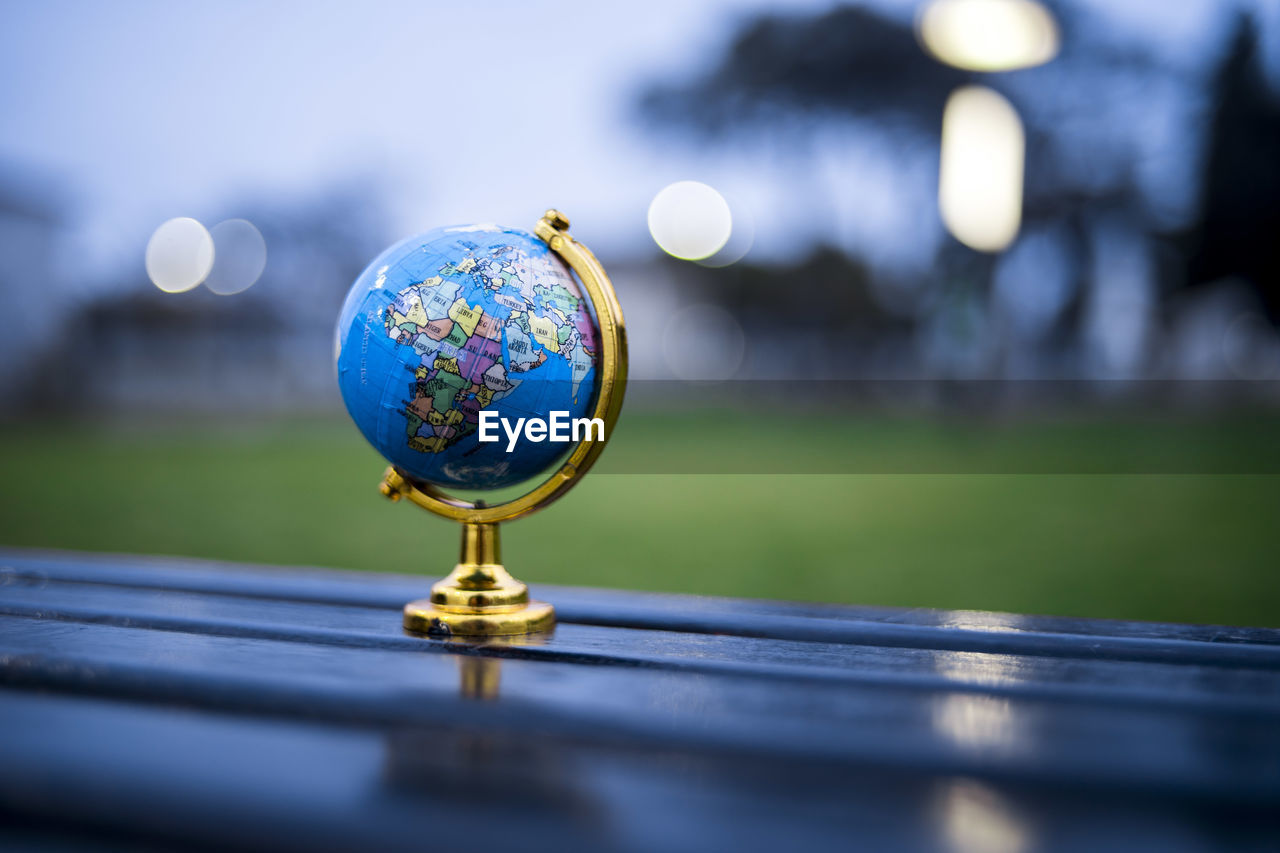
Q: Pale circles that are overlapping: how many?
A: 4